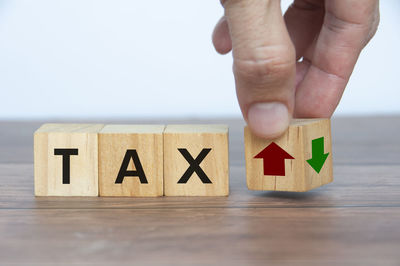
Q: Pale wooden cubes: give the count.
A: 4